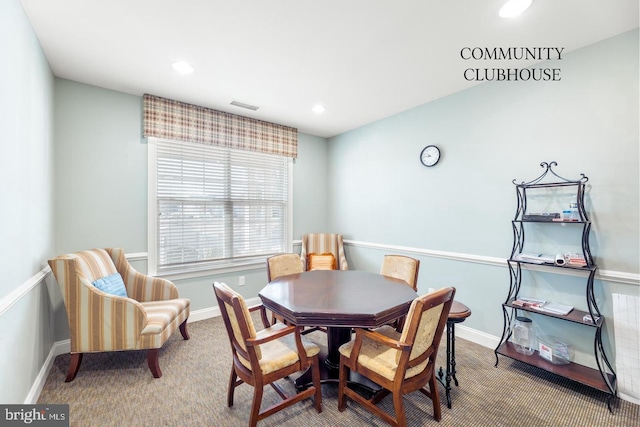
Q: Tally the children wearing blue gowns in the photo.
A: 0